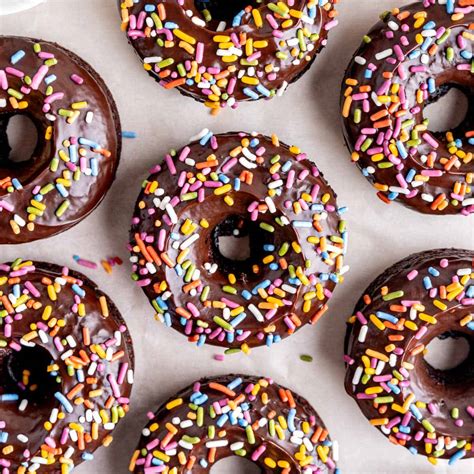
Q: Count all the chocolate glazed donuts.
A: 7